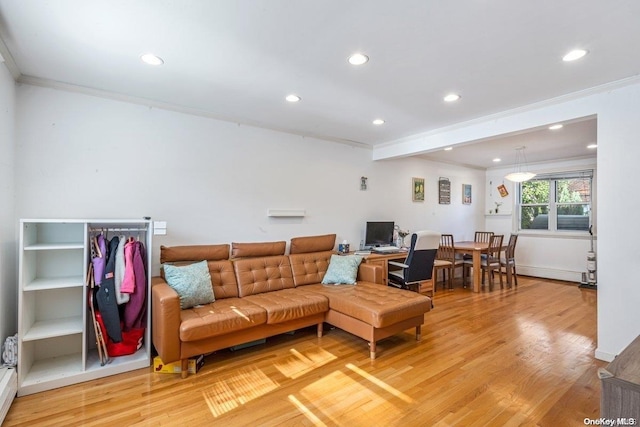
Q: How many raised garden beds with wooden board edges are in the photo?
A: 0